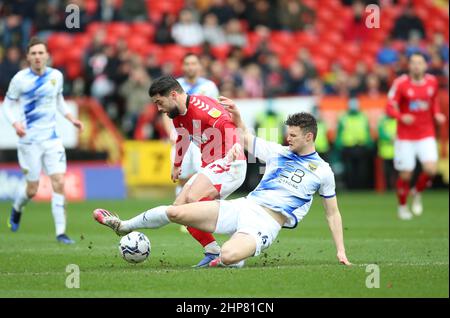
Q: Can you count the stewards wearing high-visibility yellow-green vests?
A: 4